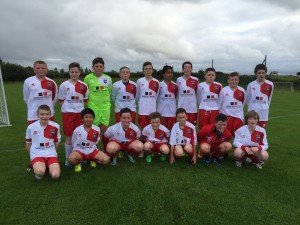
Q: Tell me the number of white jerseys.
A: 15